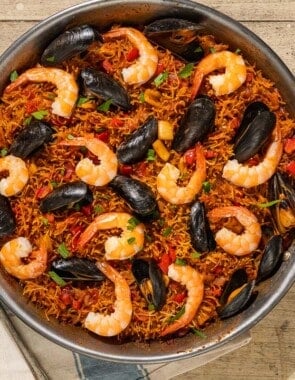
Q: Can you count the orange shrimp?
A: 12